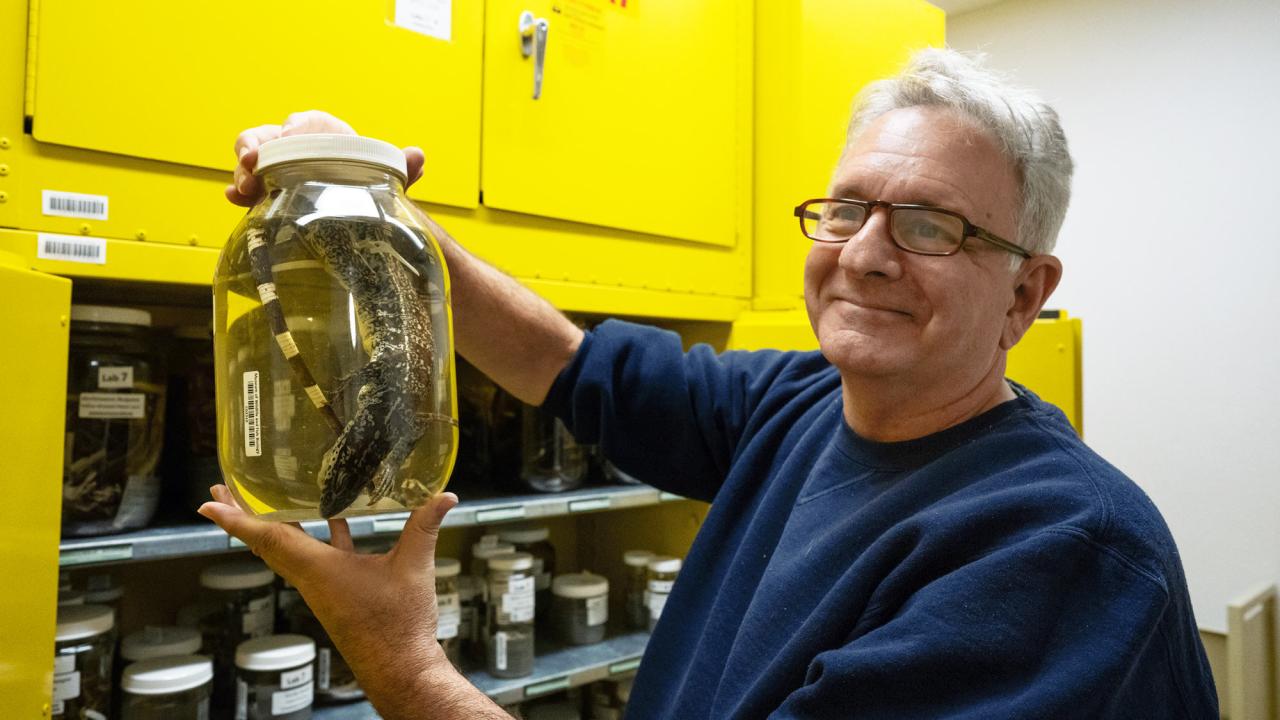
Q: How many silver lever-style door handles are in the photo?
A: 1